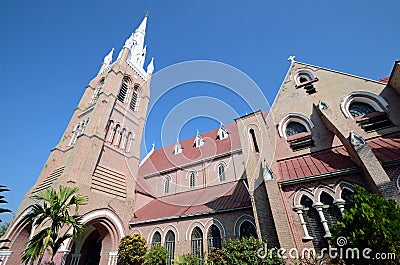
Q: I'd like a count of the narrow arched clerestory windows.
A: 3